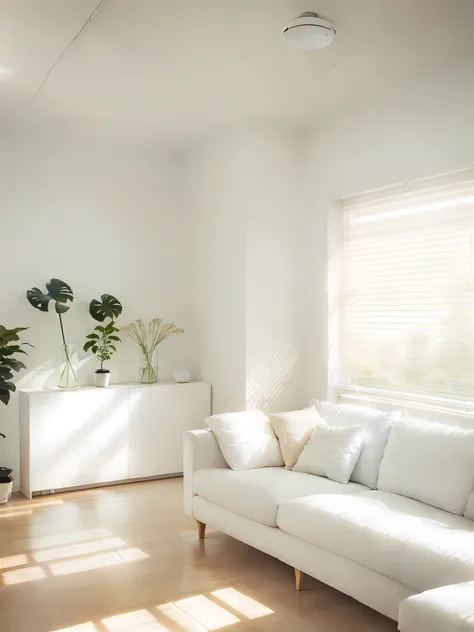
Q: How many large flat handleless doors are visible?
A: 2